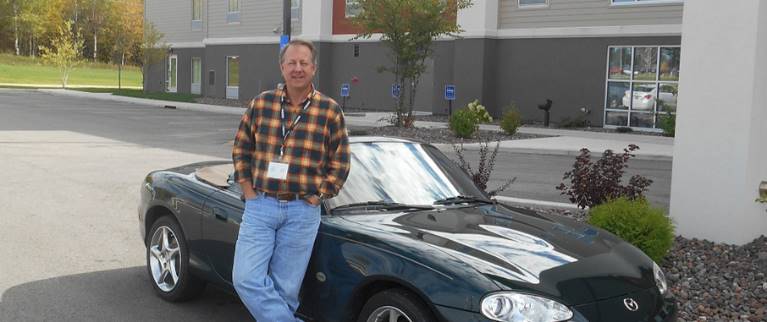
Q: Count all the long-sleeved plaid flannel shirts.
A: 1